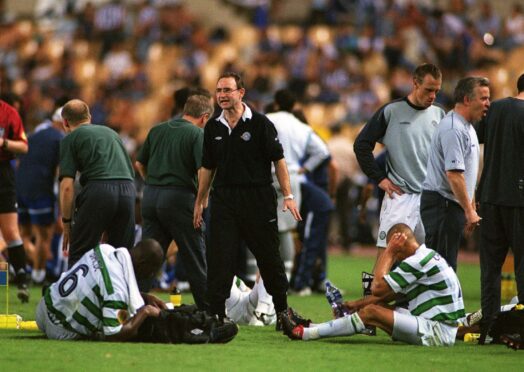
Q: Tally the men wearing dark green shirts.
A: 2